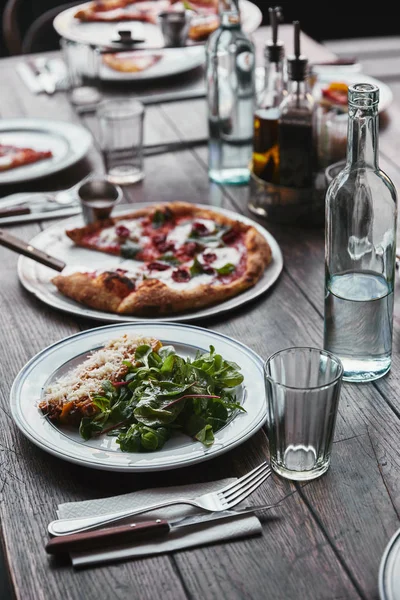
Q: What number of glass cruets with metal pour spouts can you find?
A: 2